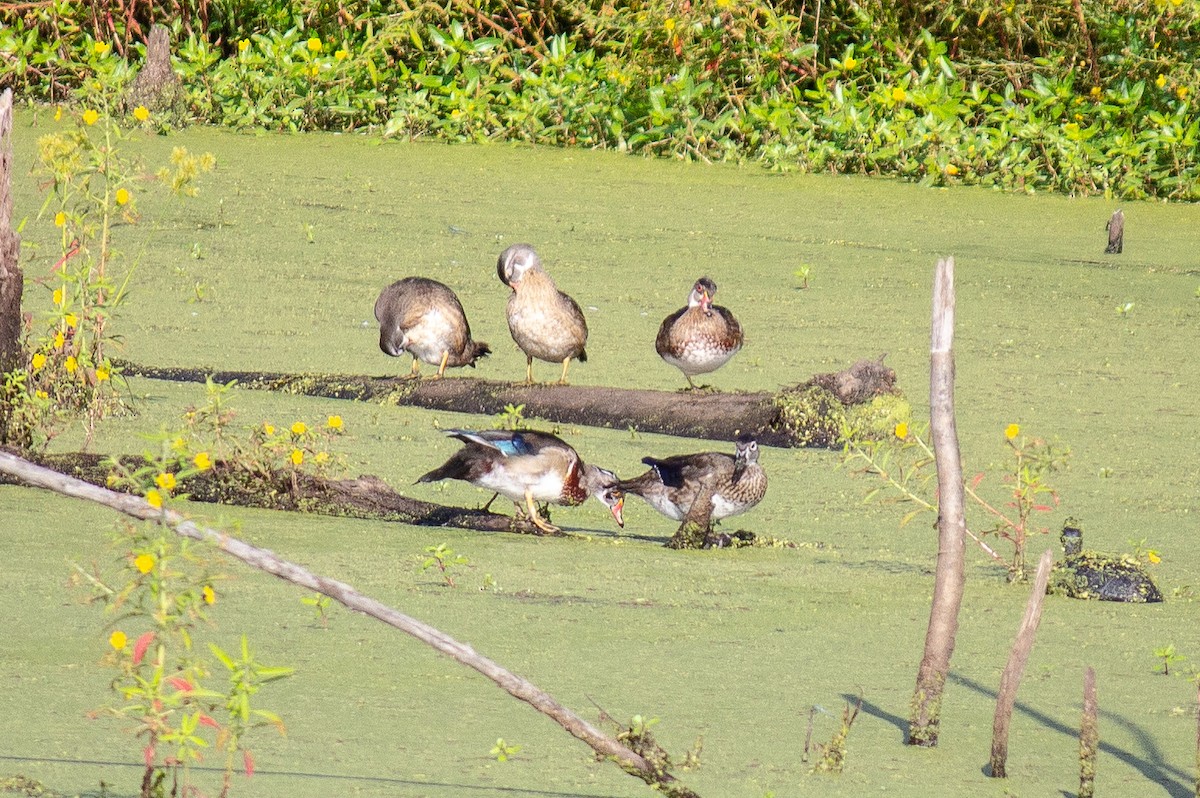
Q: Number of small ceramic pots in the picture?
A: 0